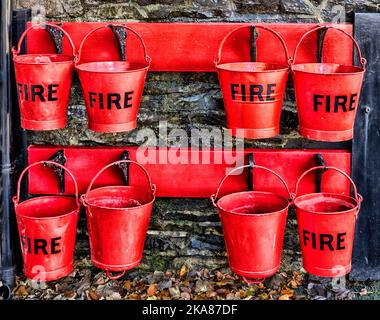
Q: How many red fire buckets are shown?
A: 8